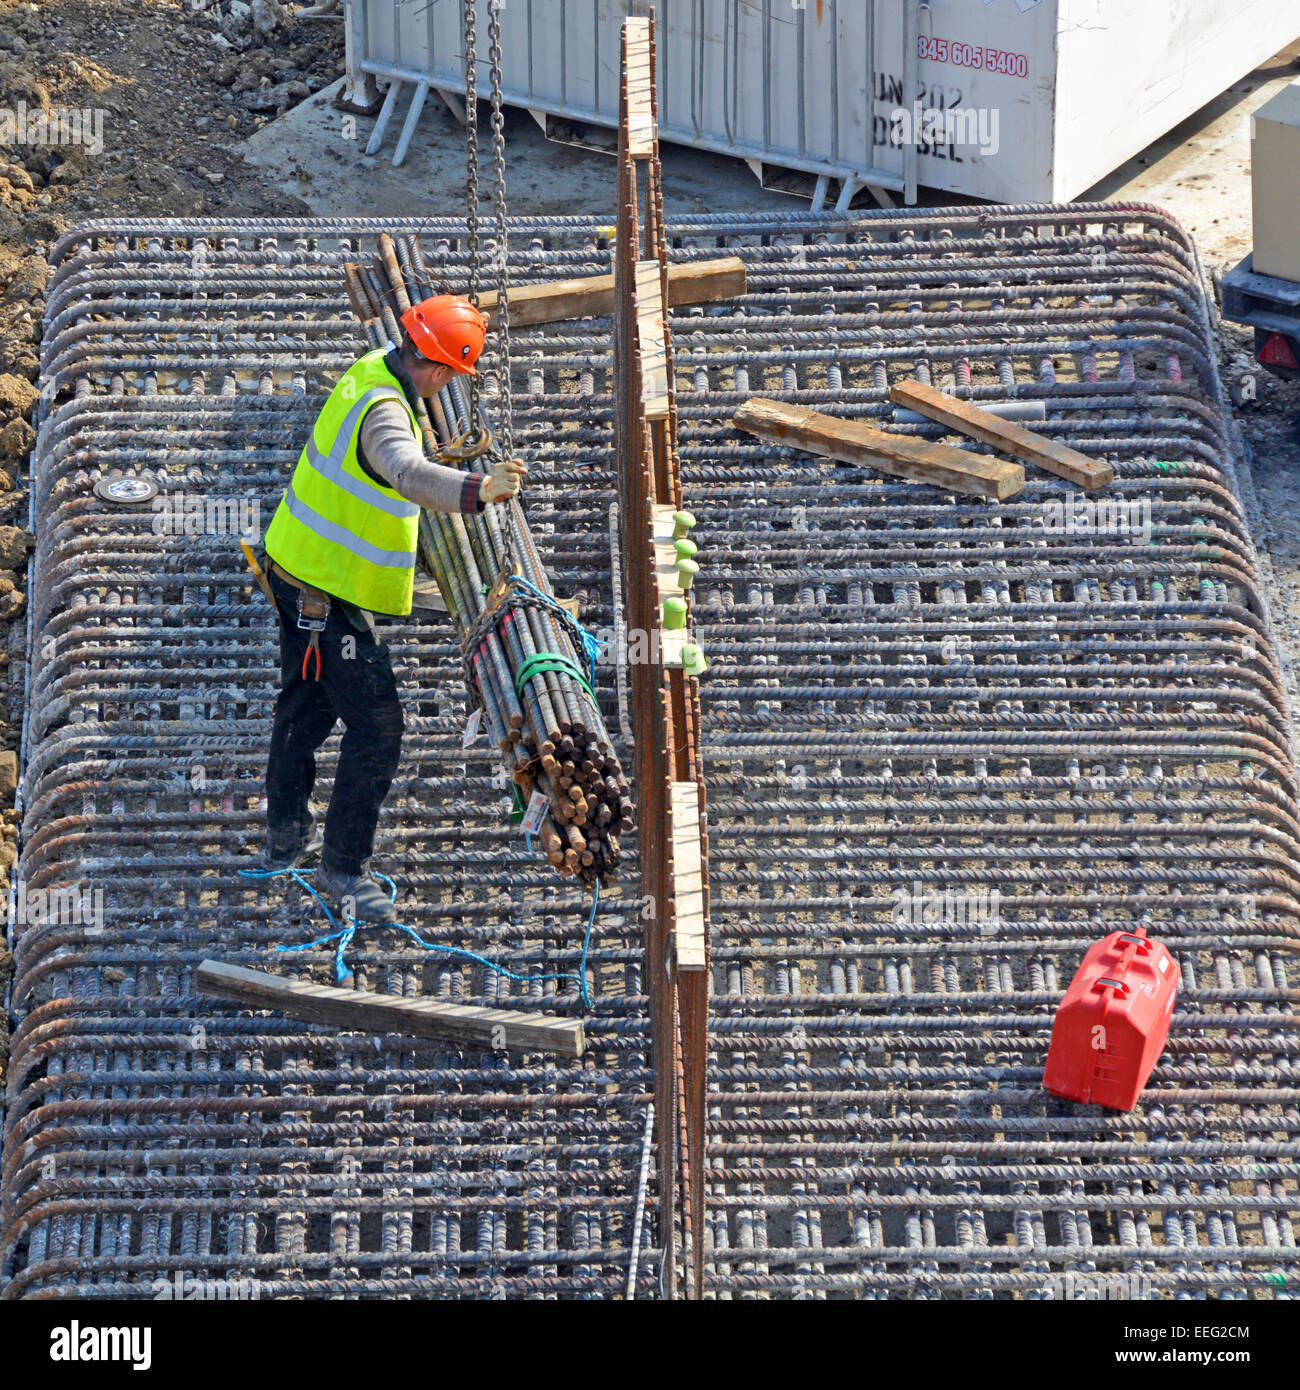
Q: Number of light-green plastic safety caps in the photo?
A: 5